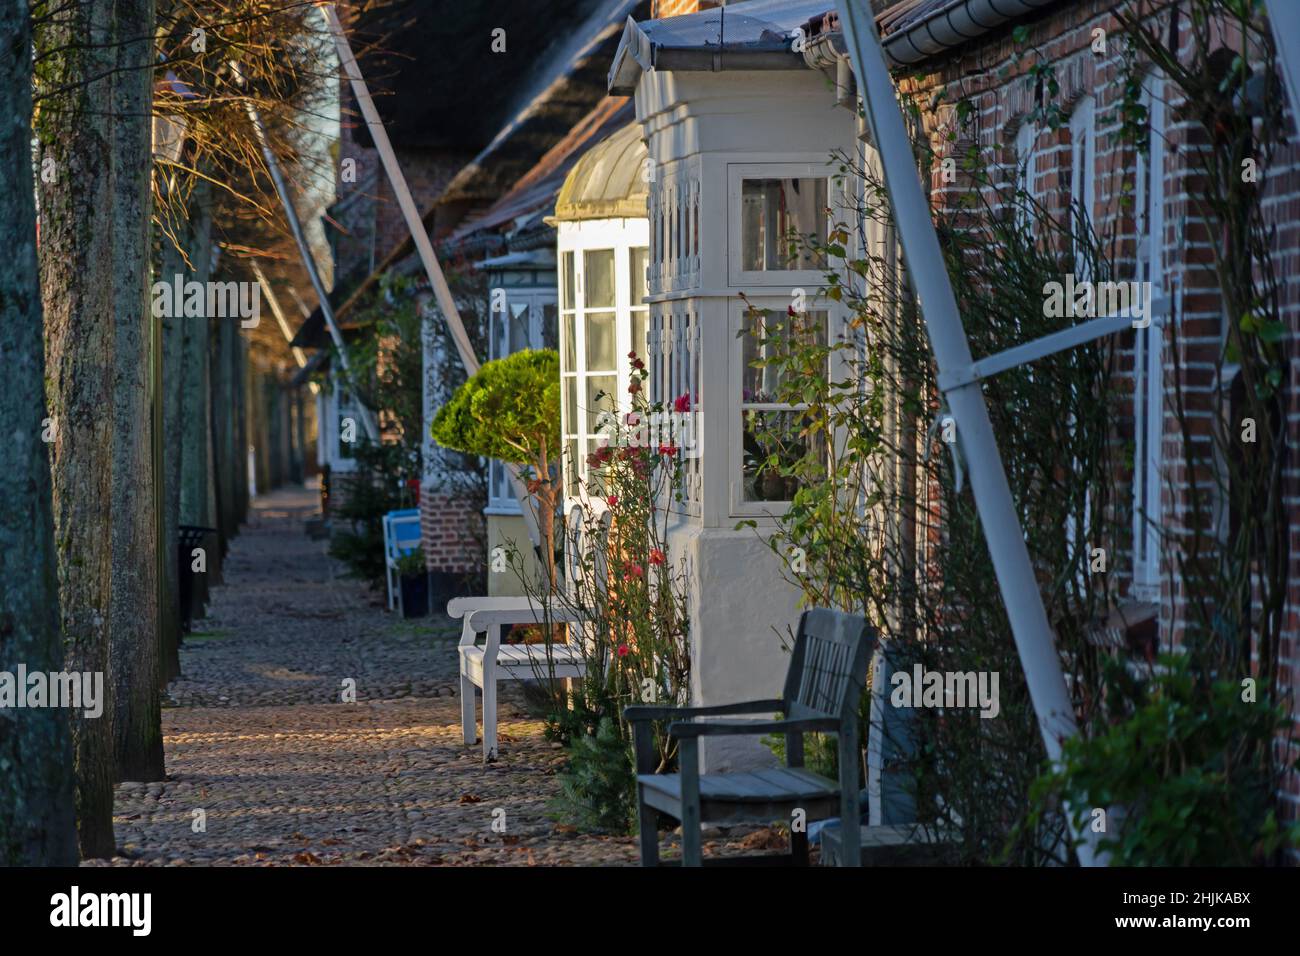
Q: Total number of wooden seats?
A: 2